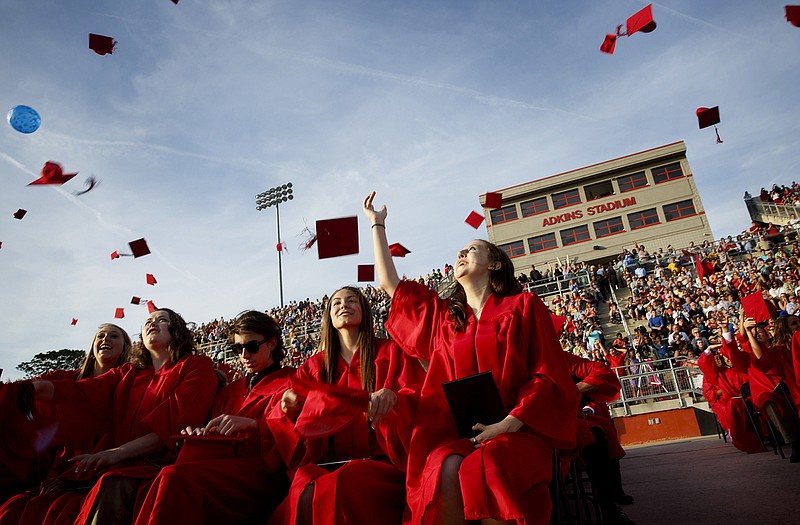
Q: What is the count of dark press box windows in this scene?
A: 12